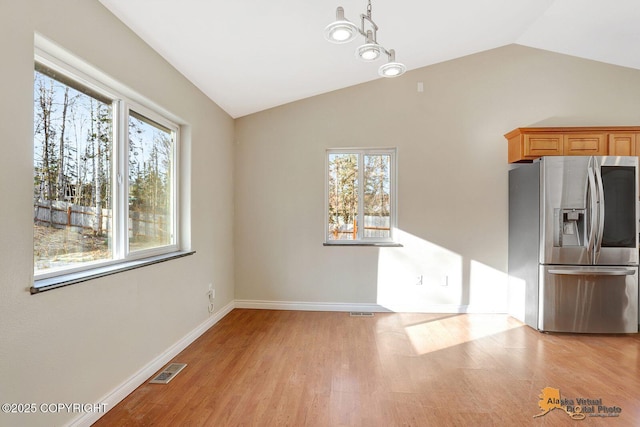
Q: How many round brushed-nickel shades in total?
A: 3